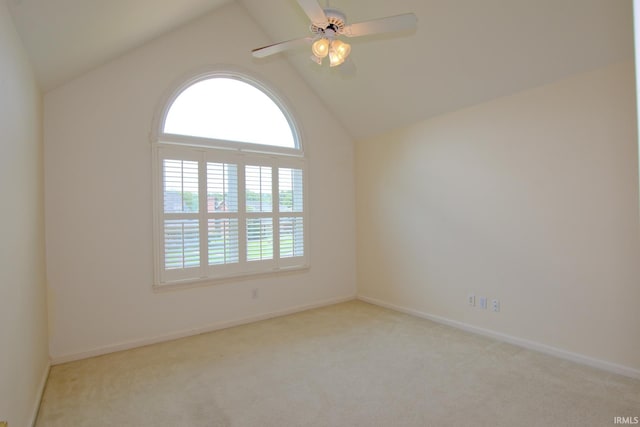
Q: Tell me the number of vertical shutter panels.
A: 4